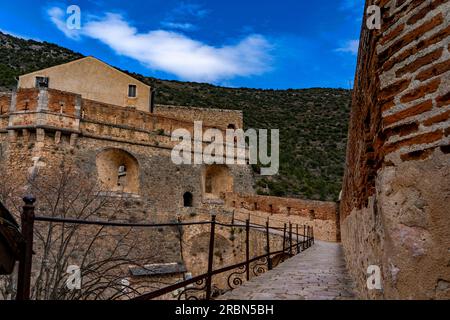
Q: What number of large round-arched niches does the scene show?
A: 2